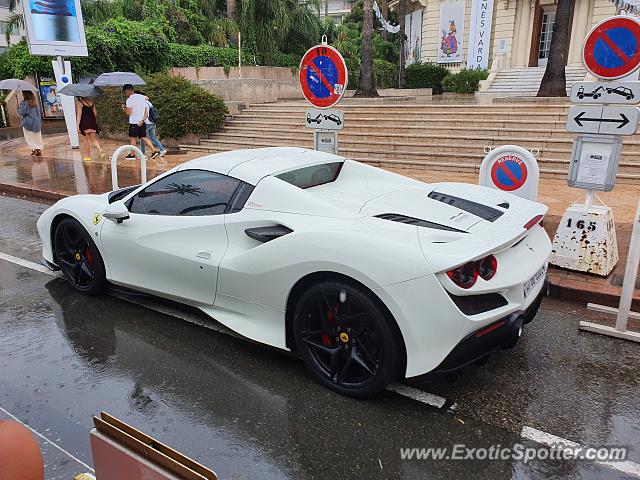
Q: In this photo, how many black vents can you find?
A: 4